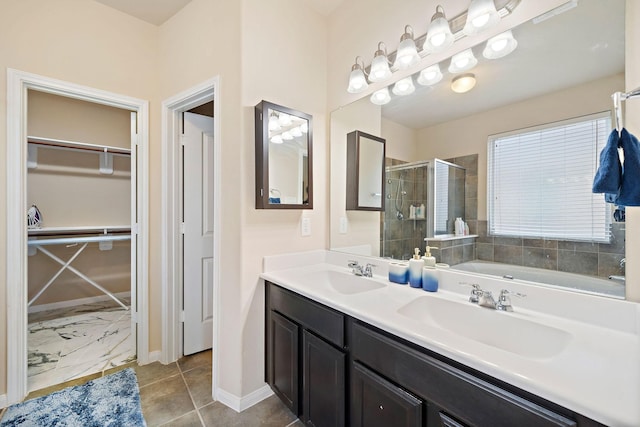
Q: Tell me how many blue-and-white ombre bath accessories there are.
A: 3